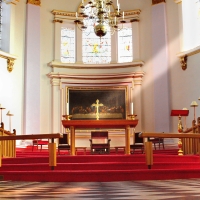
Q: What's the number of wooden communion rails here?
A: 2